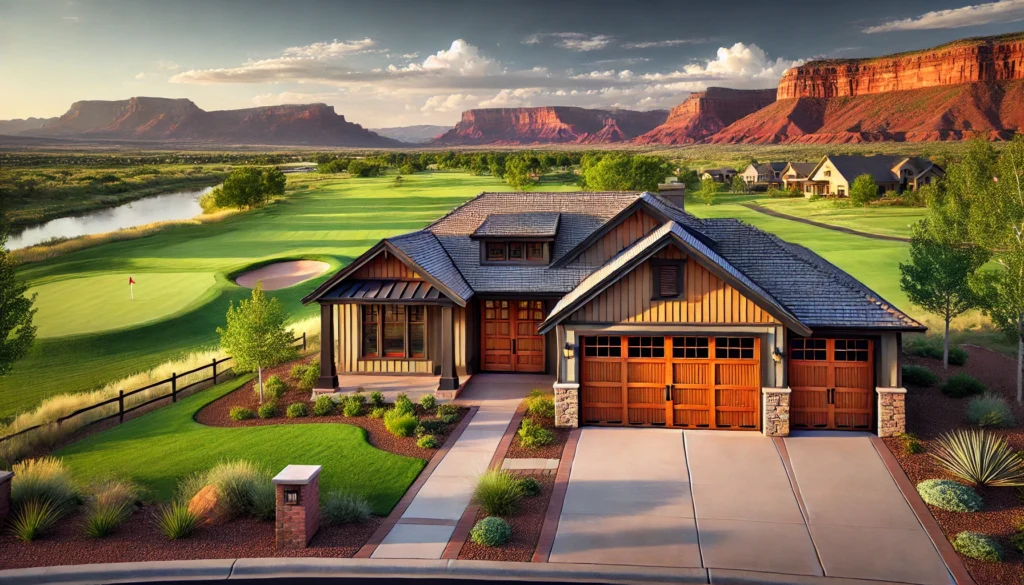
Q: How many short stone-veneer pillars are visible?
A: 3